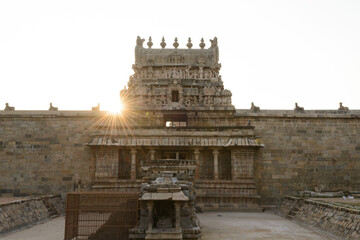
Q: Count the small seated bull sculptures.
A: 6